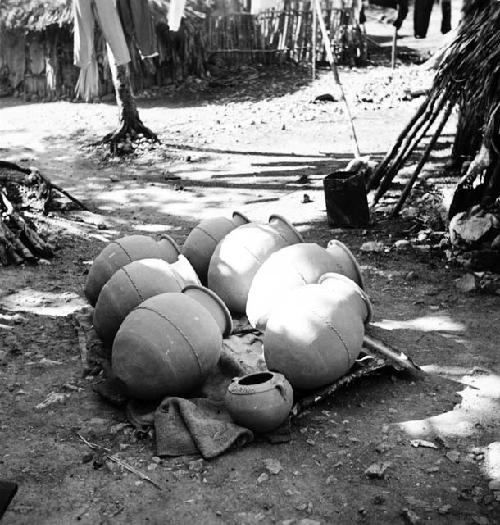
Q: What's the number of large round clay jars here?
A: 7